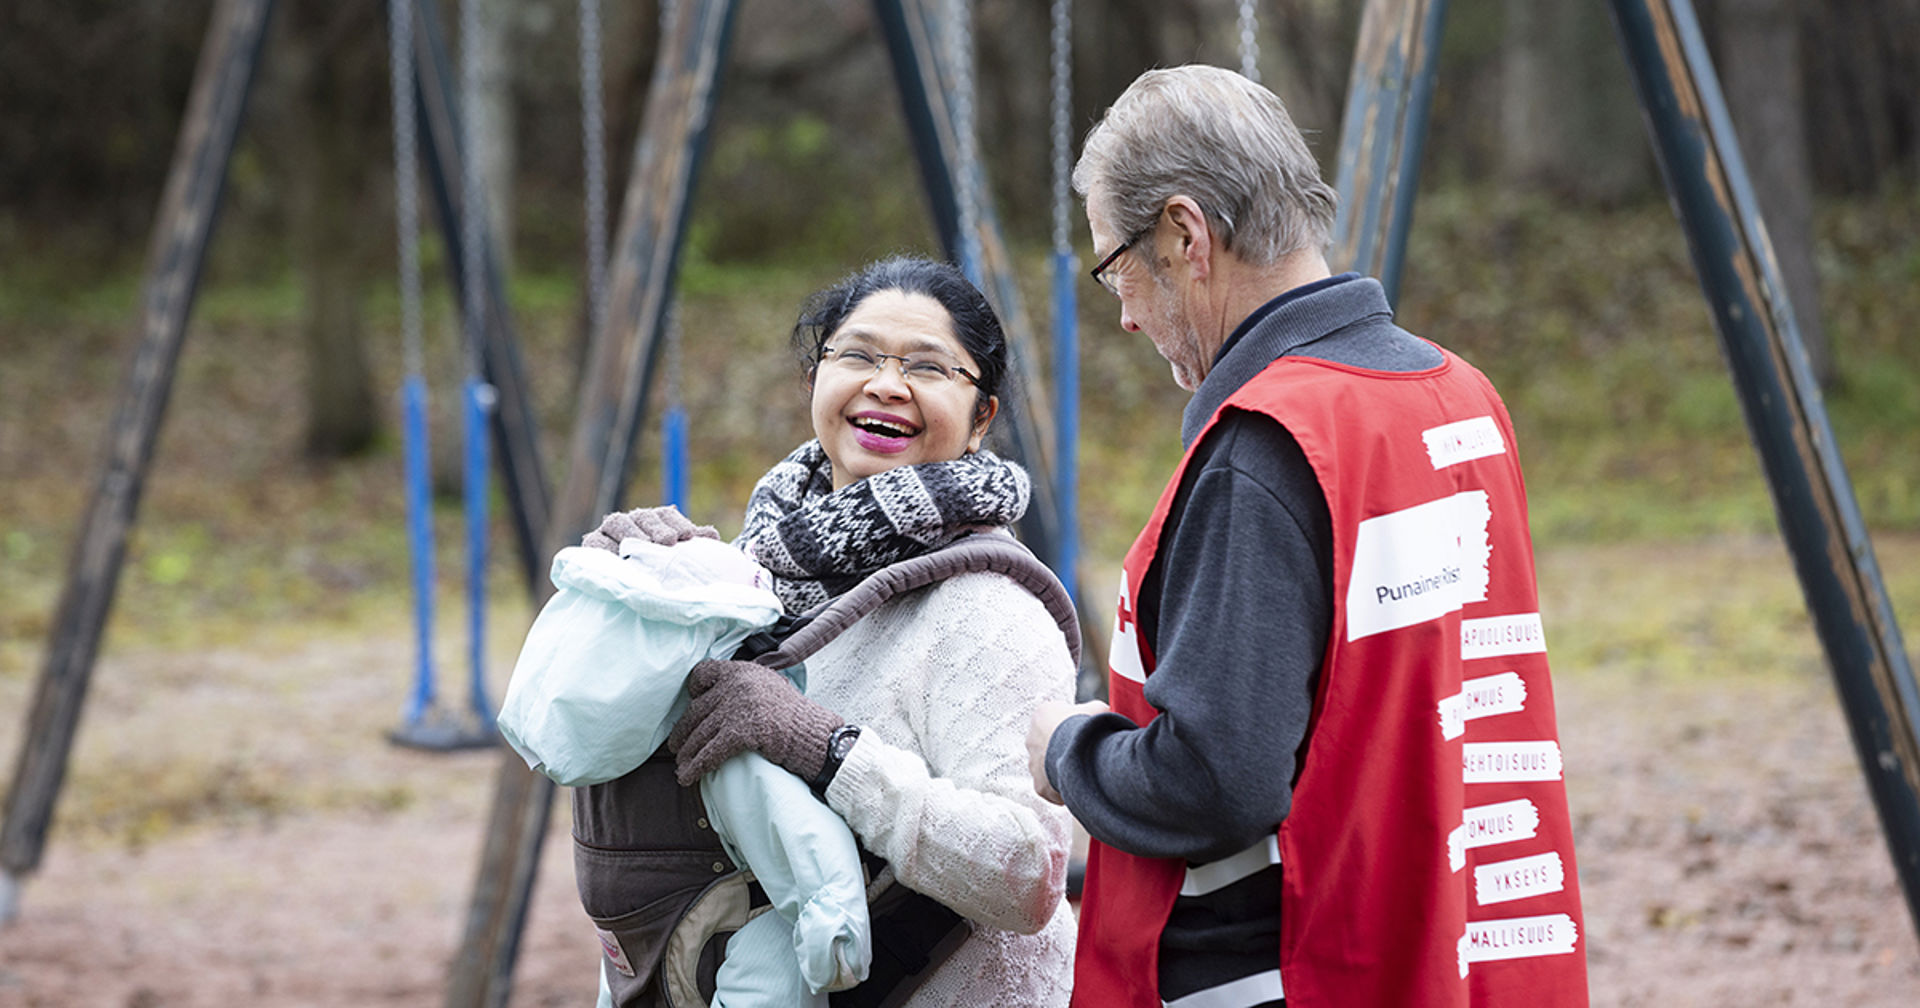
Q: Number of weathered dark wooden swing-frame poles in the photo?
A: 6